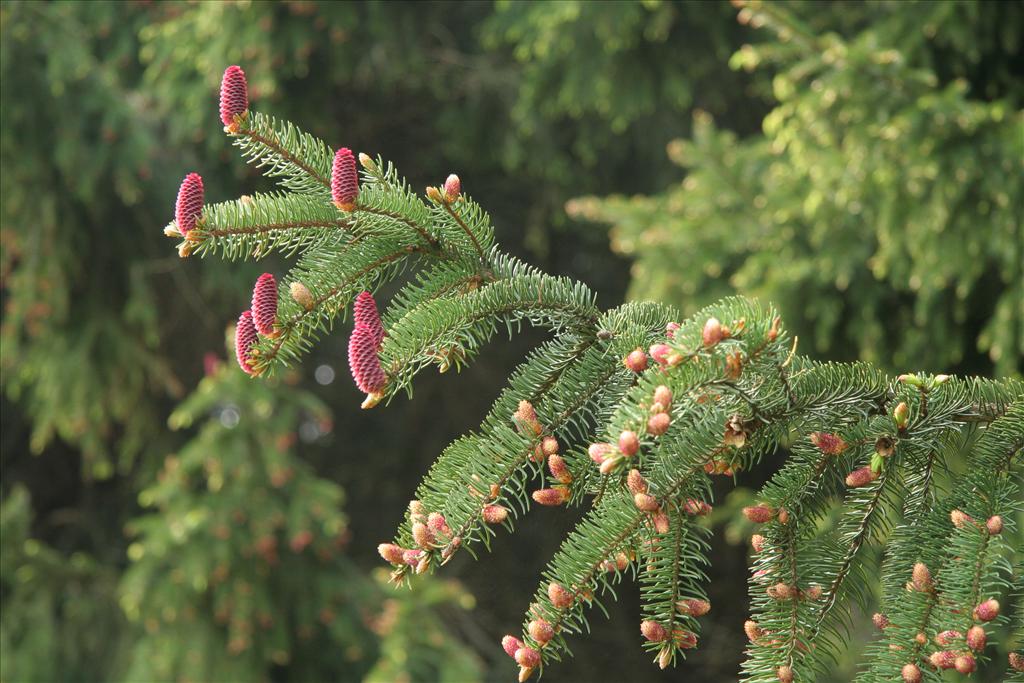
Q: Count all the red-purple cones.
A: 7